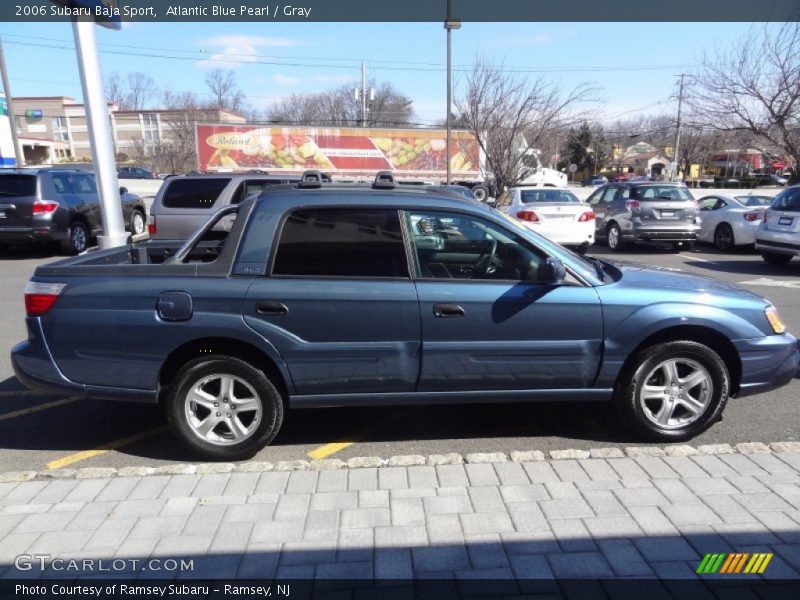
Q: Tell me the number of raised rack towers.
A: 2